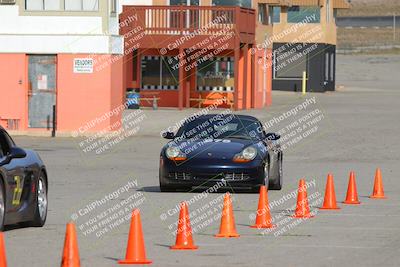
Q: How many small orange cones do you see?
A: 10